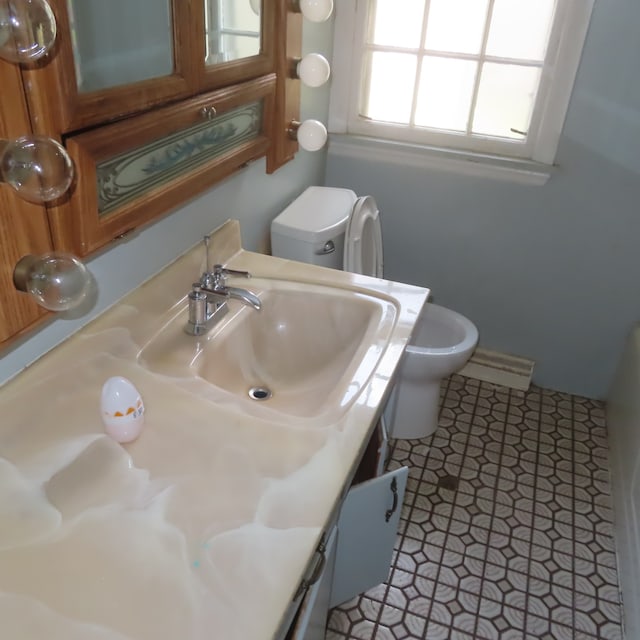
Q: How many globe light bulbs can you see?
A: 6